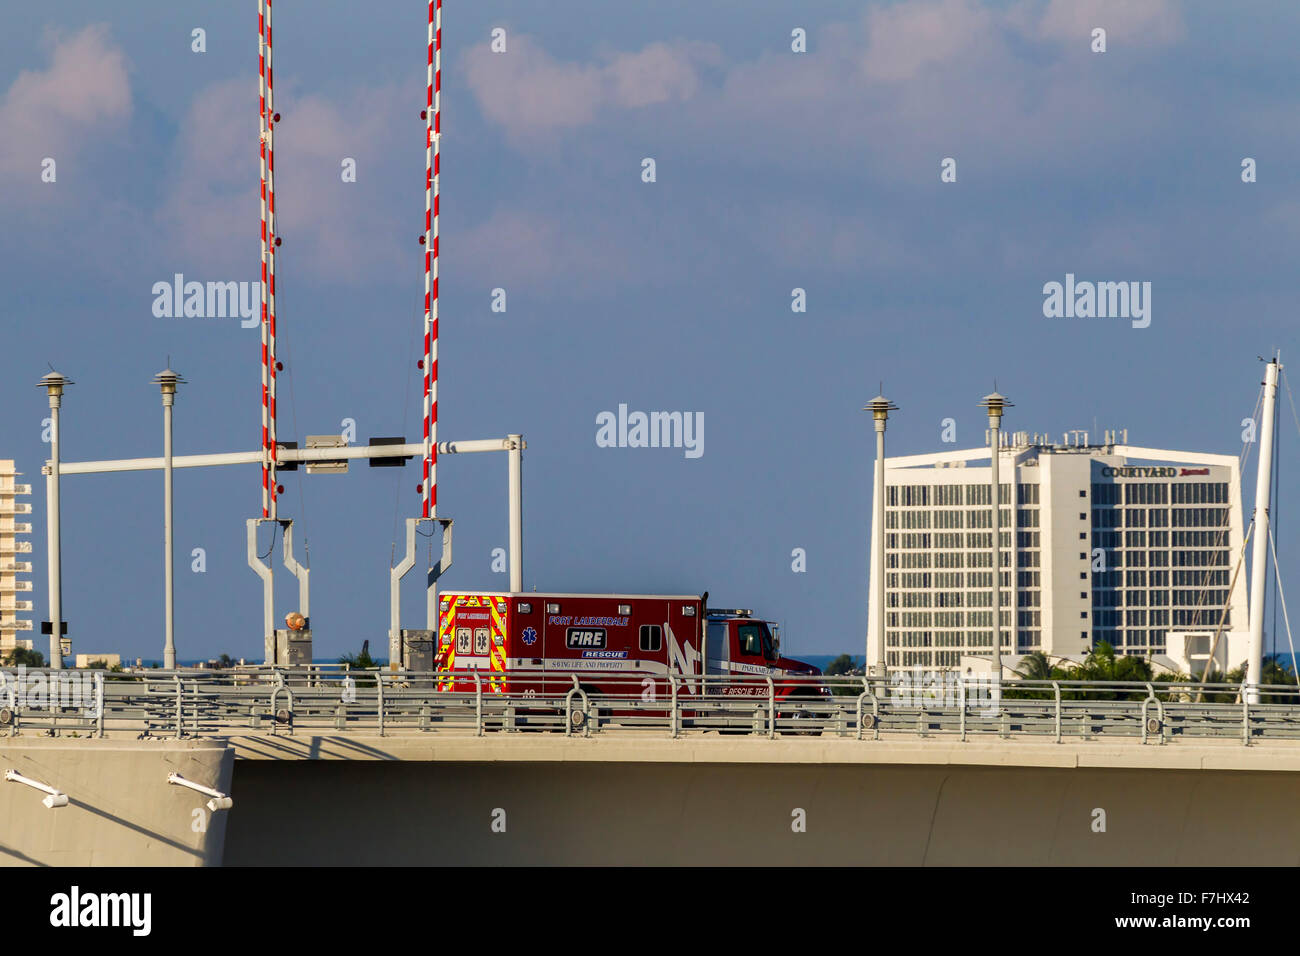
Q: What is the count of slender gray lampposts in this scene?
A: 4